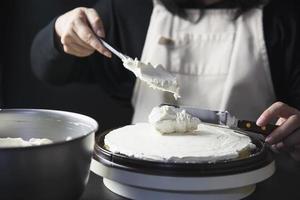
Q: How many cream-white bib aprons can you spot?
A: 1